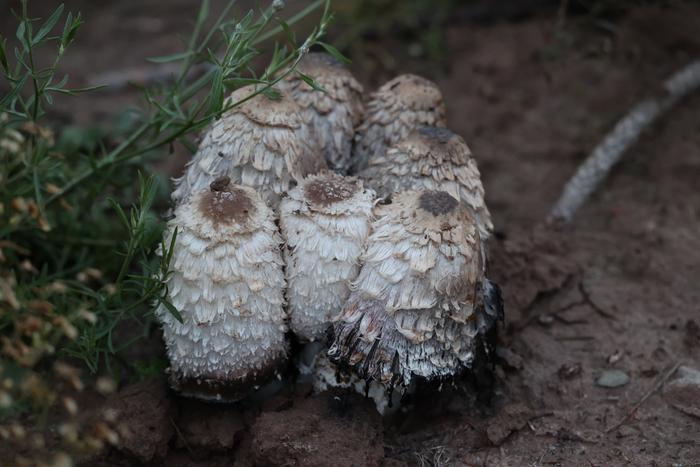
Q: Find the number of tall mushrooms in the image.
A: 7